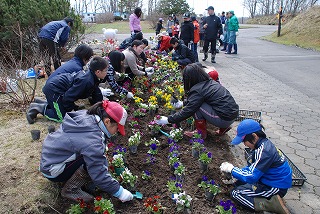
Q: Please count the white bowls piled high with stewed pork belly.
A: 0